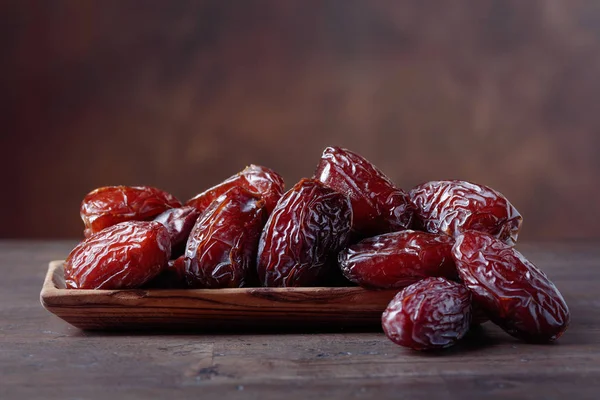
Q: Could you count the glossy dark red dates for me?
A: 11